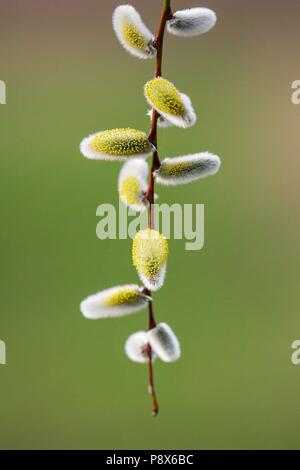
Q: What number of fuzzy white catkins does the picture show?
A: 10